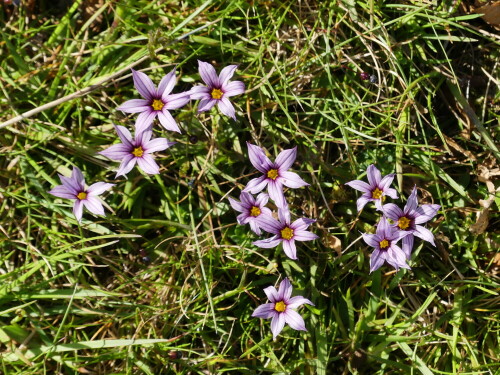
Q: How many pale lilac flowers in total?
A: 11